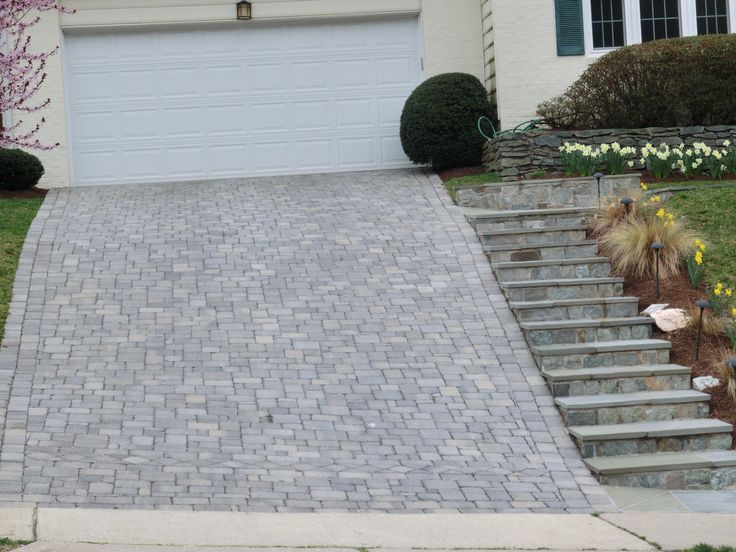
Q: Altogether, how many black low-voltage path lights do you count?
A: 5